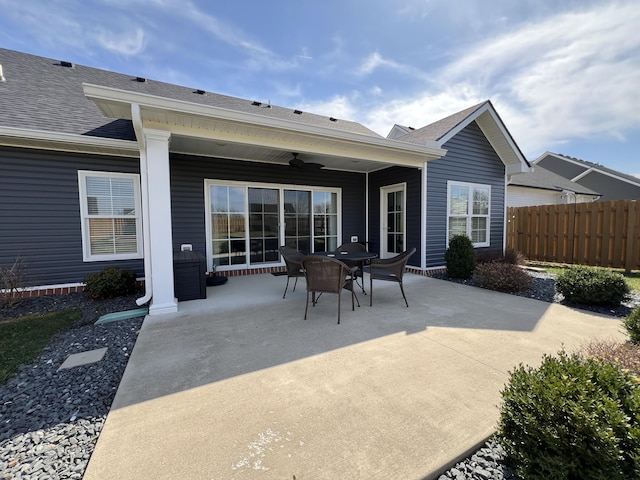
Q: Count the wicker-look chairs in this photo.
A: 4